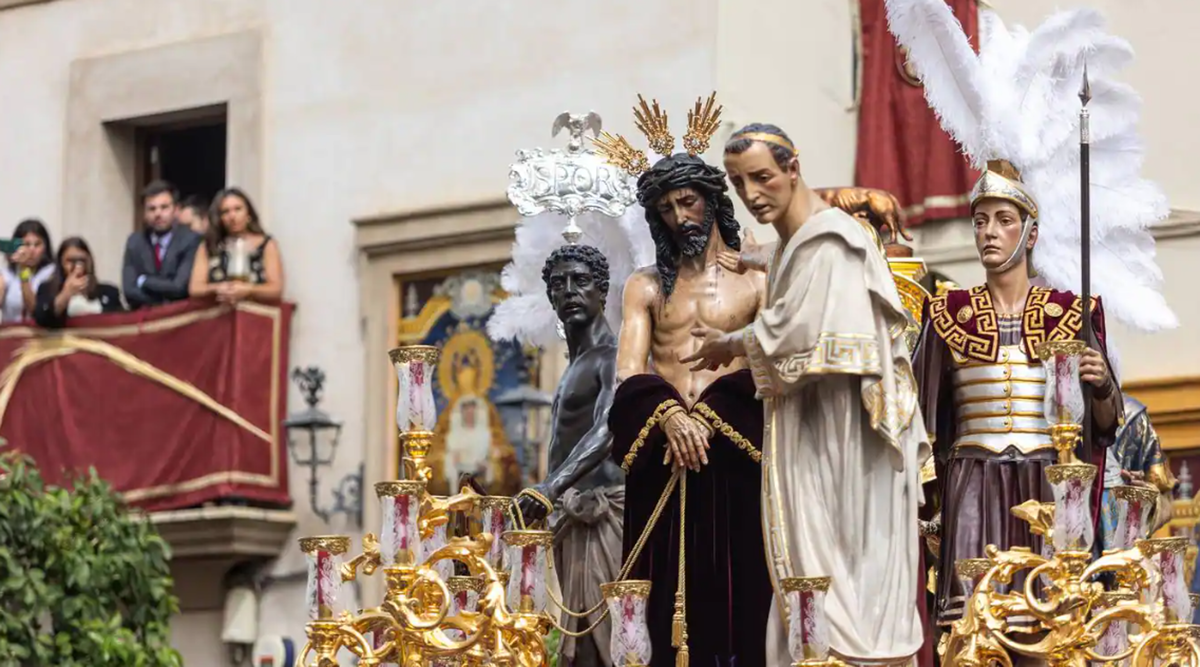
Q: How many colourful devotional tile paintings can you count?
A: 1